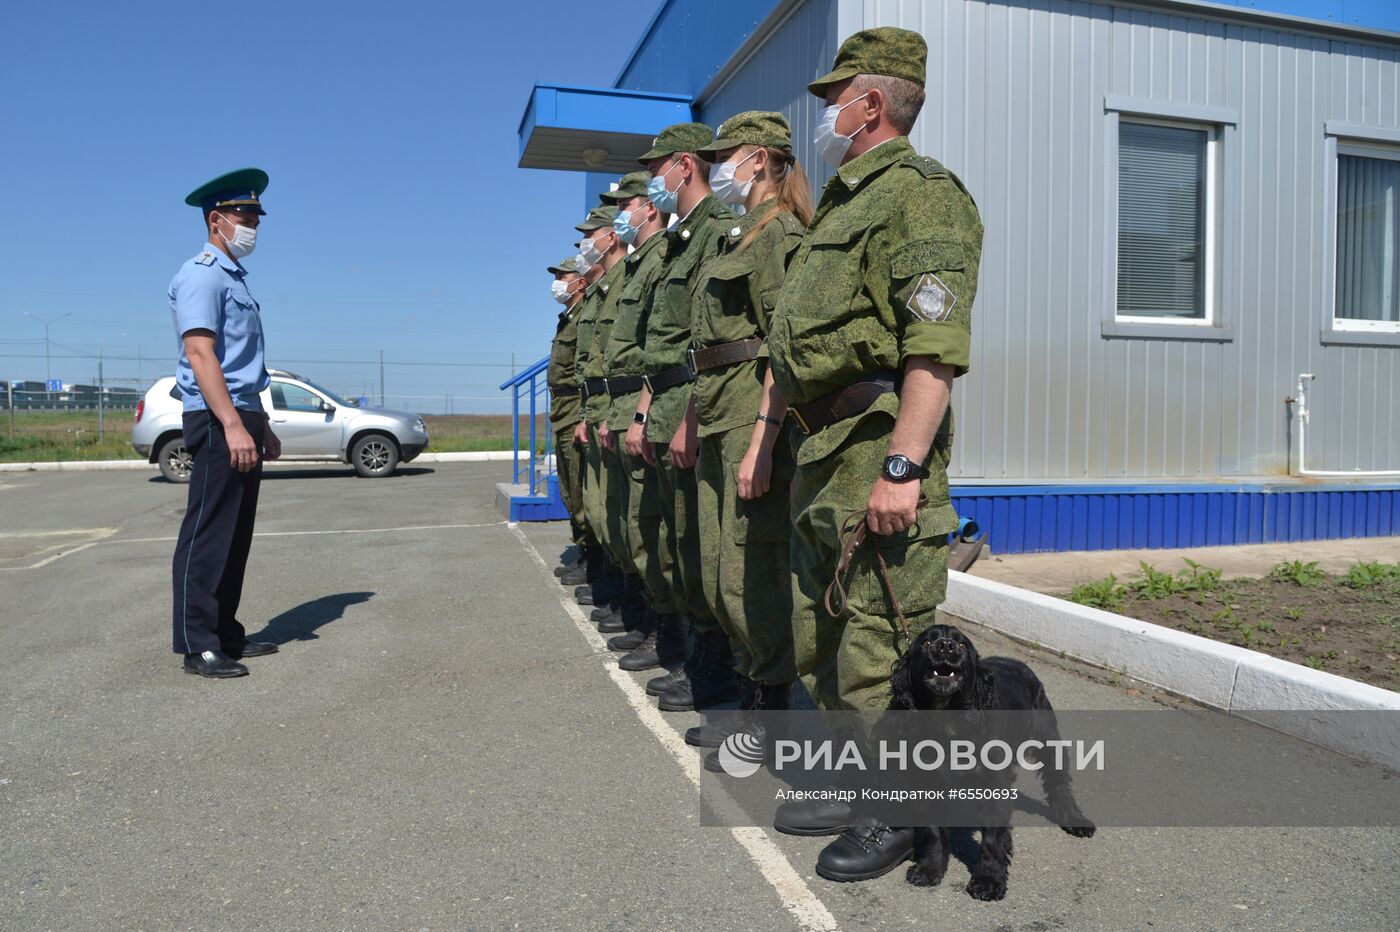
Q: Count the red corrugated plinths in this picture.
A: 0